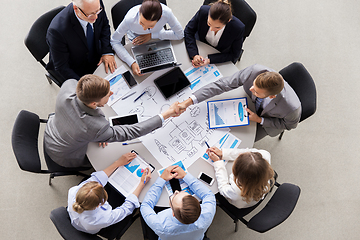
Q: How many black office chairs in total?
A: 8